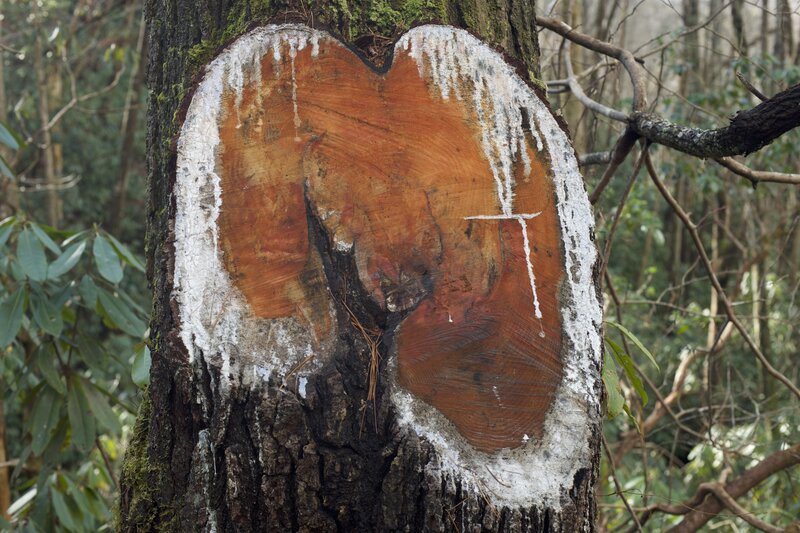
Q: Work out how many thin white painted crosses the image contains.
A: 1